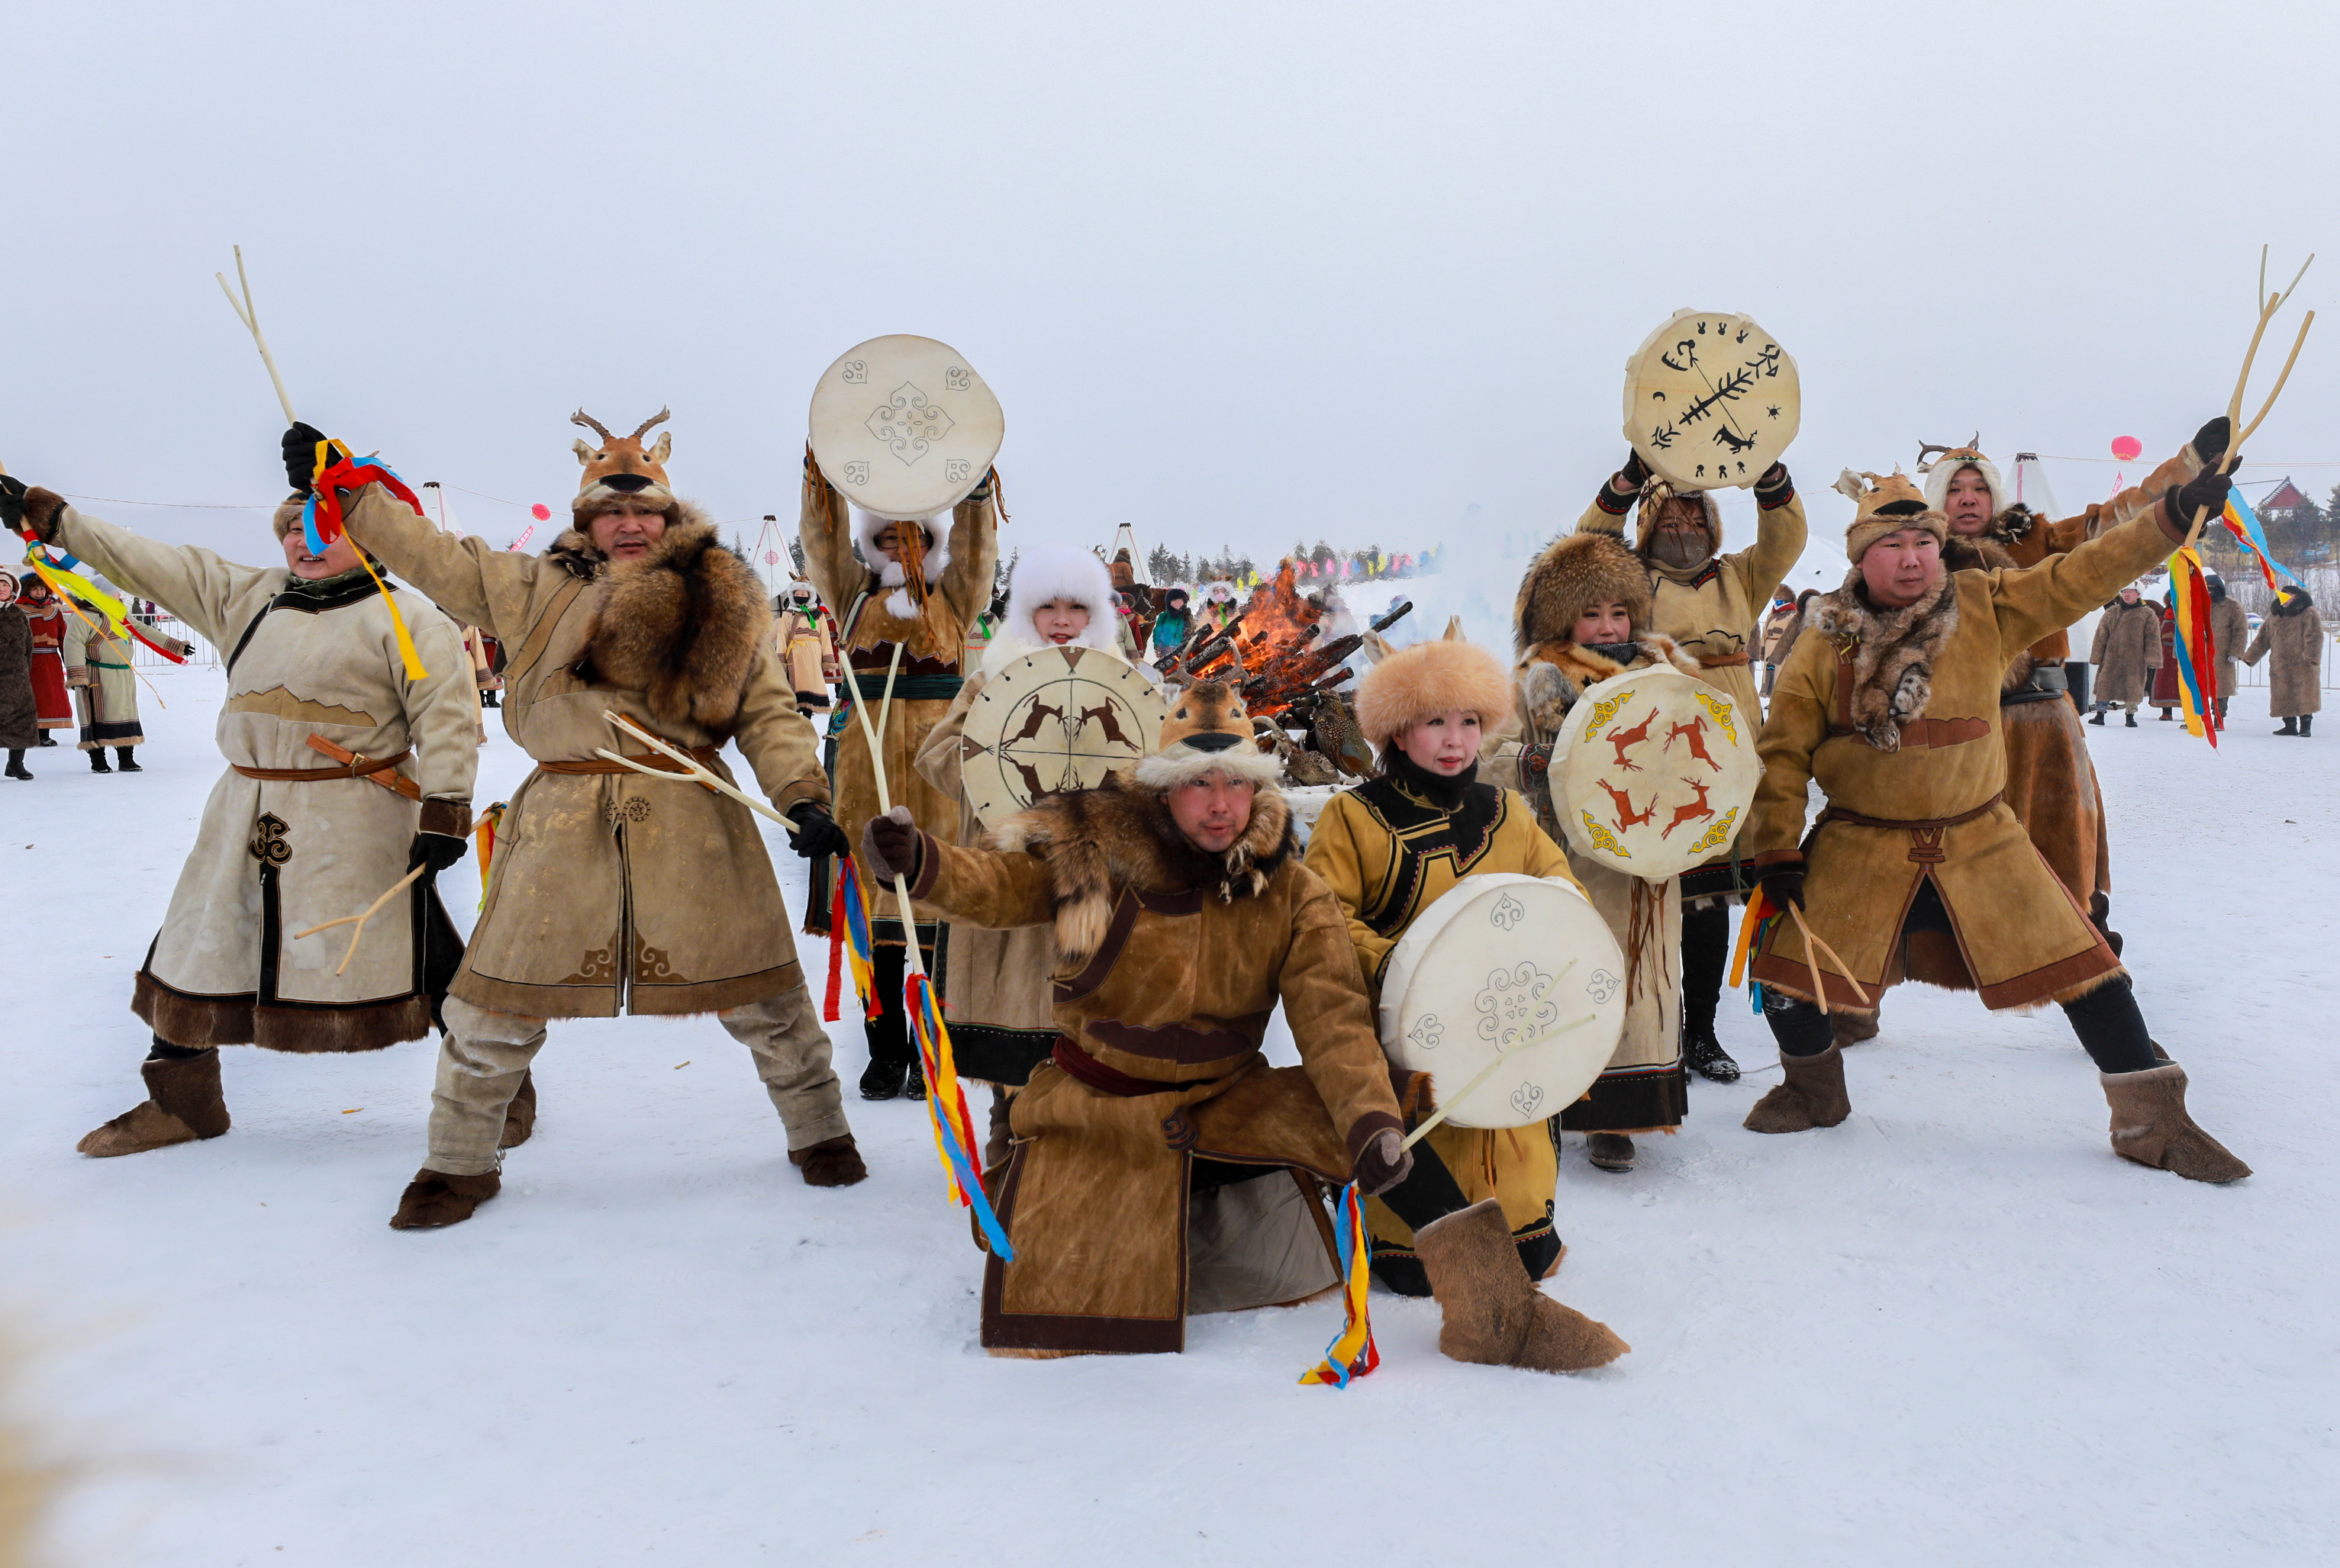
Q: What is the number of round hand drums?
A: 5